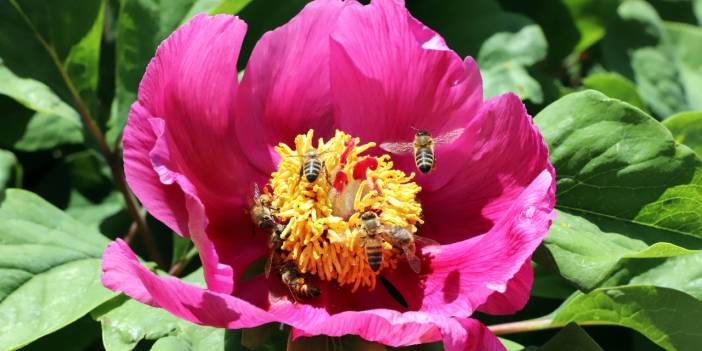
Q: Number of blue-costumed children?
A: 0